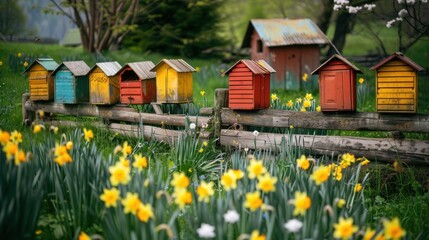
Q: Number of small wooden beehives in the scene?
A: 8